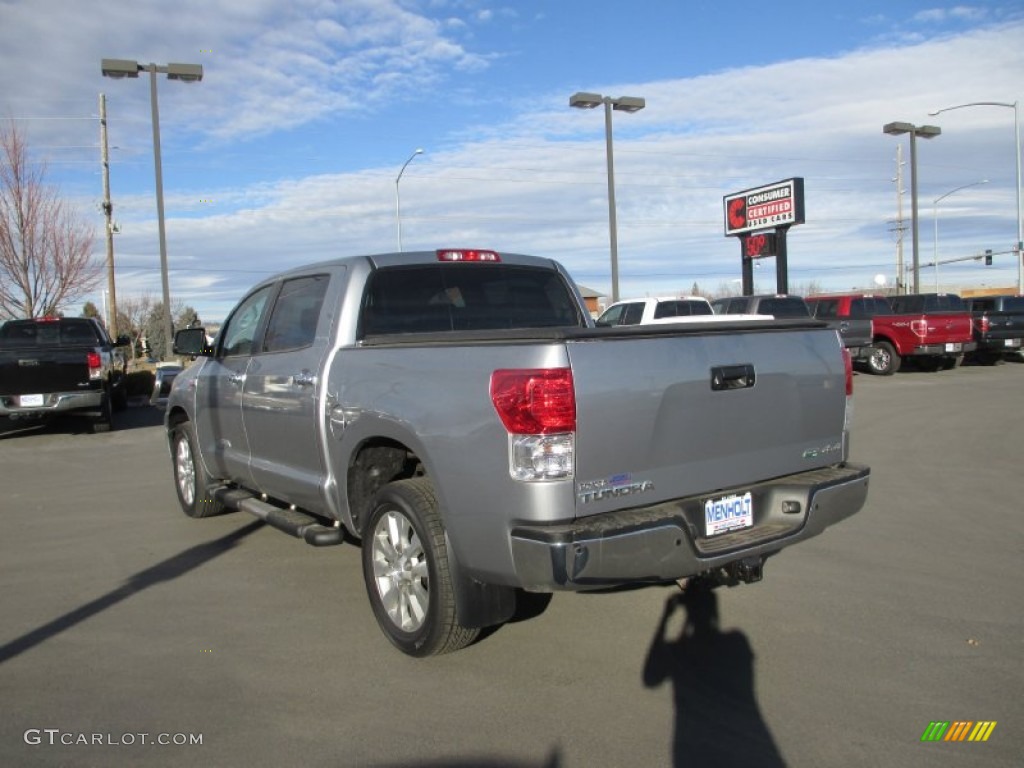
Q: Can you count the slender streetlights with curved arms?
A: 3